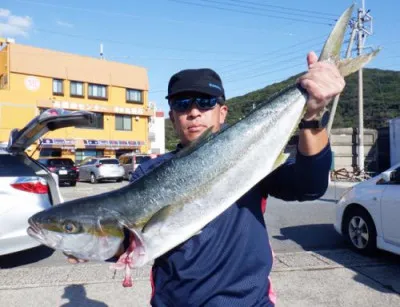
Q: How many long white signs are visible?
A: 2